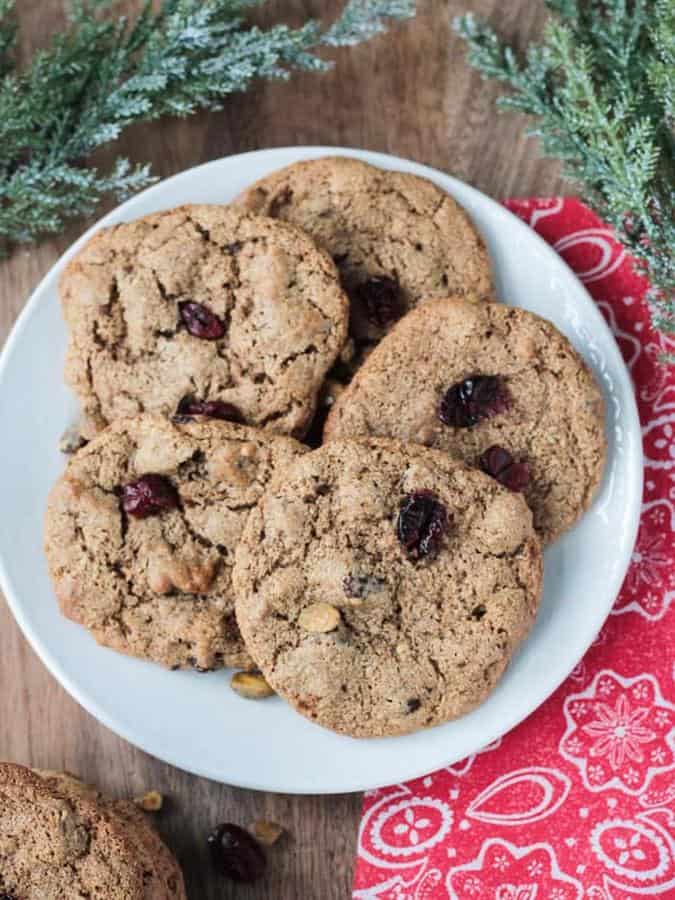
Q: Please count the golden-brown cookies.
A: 6